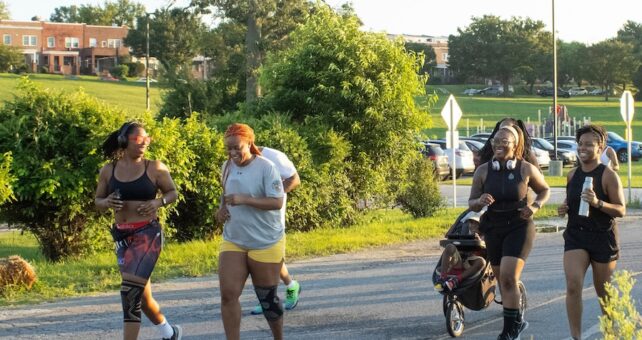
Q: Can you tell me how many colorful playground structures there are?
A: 1